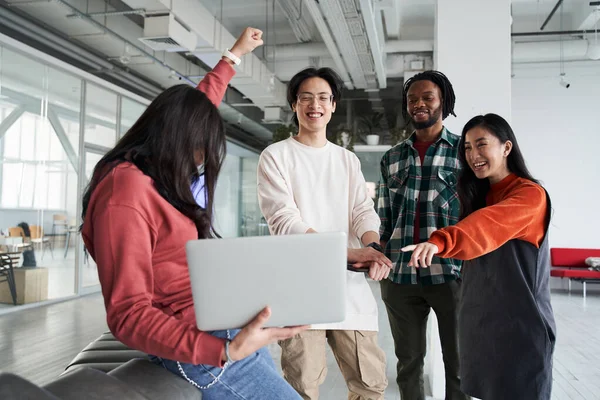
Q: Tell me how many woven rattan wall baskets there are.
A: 0